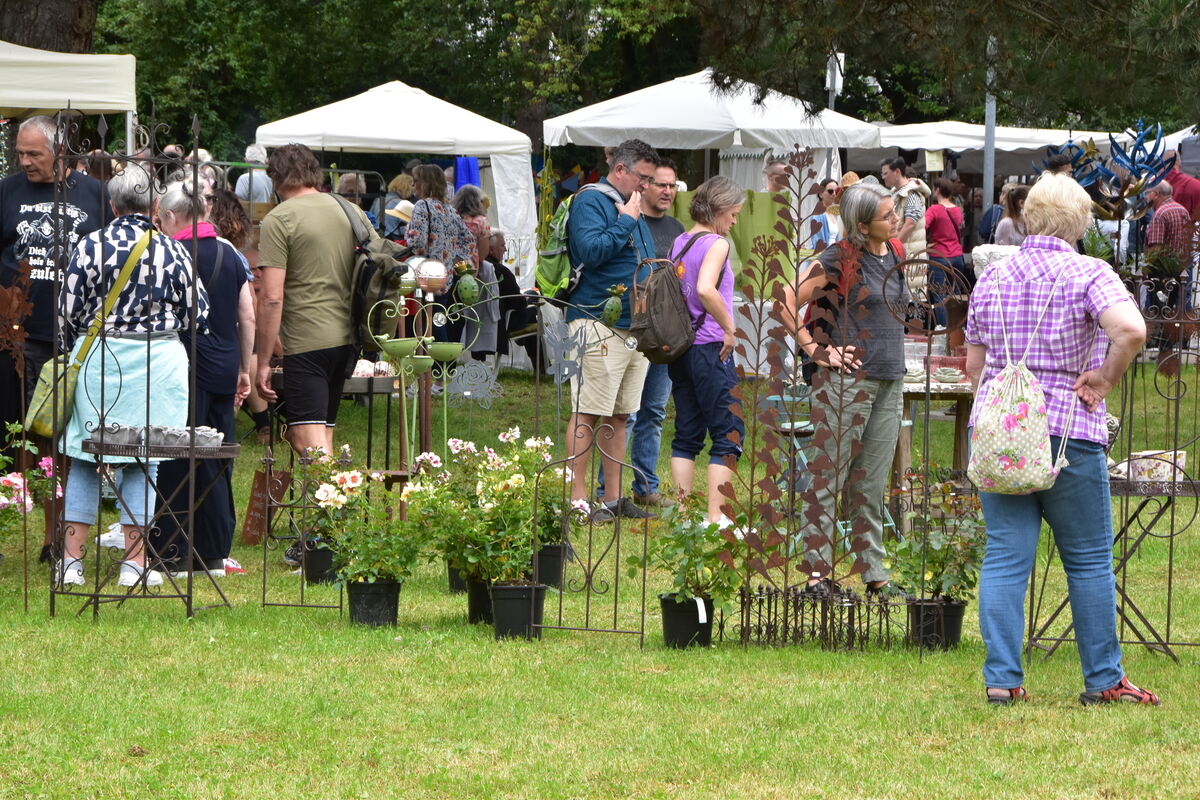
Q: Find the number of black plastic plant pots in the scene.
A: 8